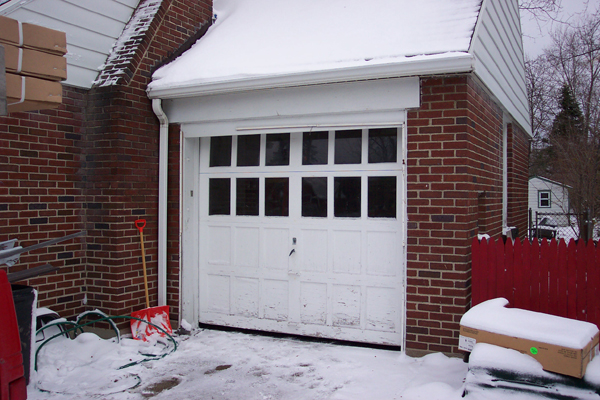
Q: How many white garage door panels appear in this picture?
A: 12